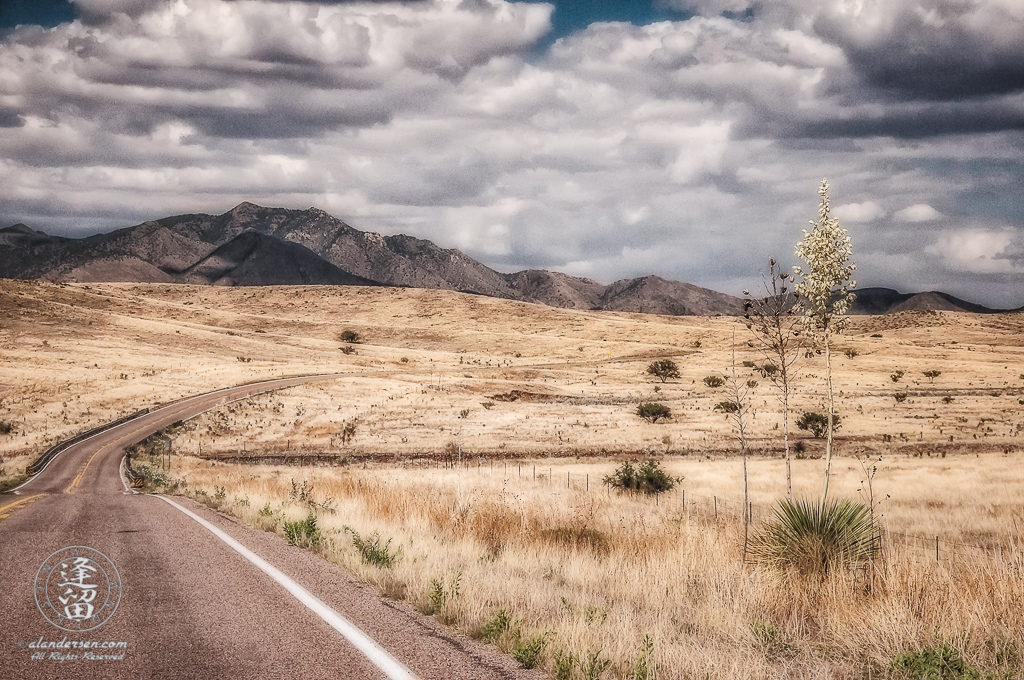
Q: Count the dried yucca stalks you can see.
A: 2